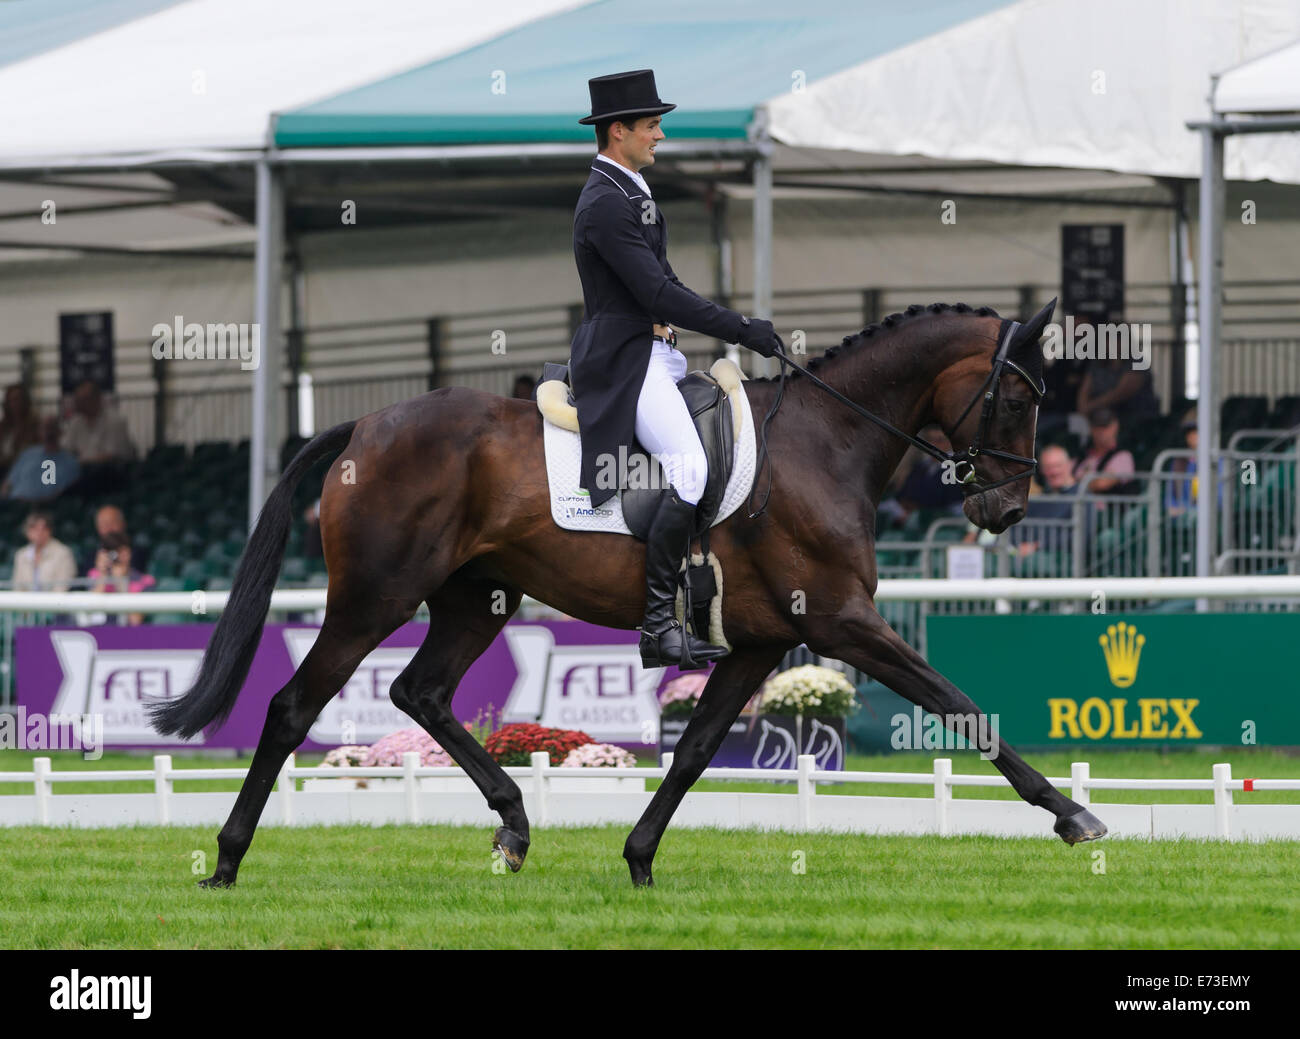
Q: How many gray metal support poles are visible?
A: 3